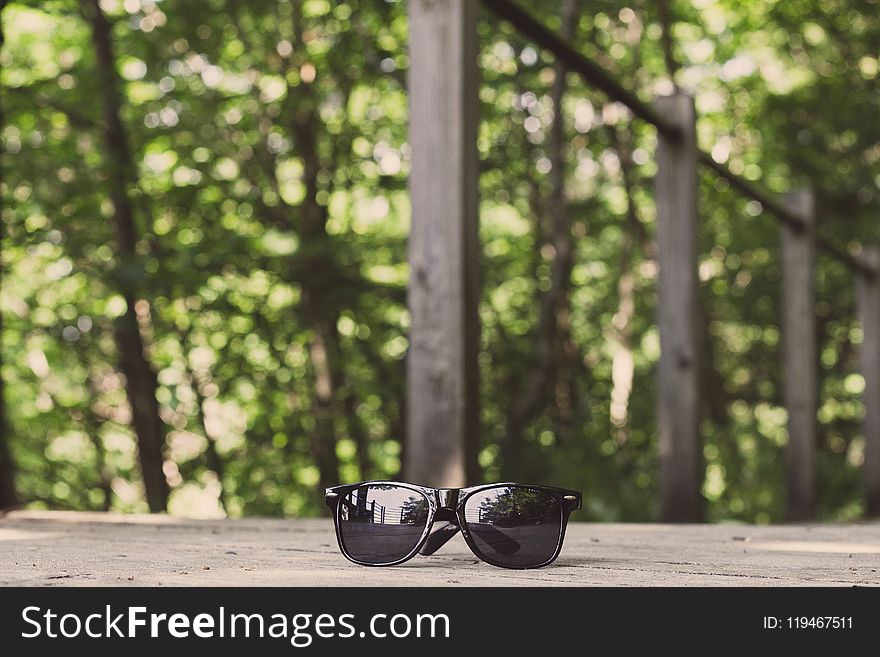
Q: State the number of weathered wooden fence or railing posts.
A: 4